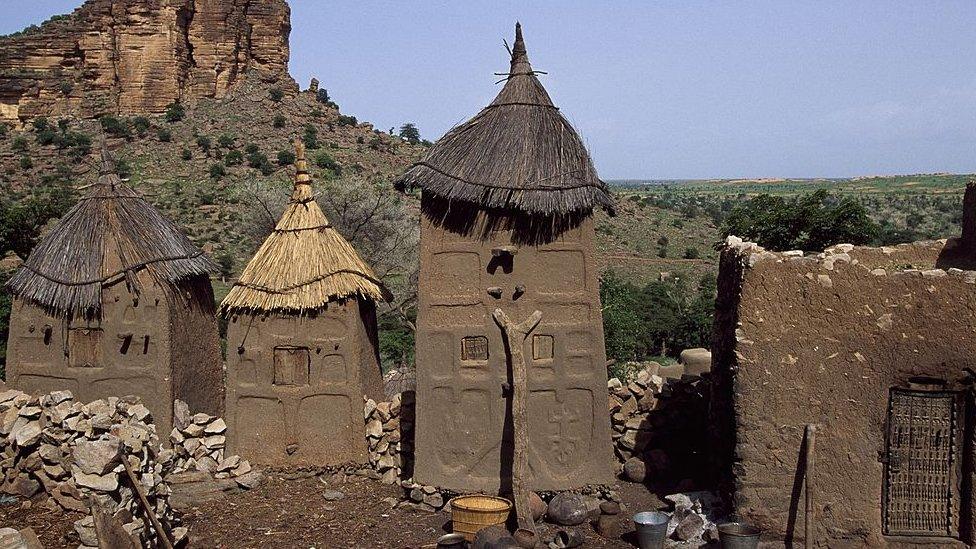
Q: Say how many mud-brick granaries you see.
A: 3